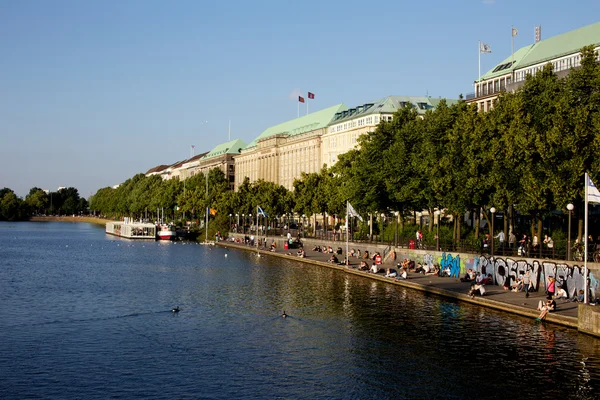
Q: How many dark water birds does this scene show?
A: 2